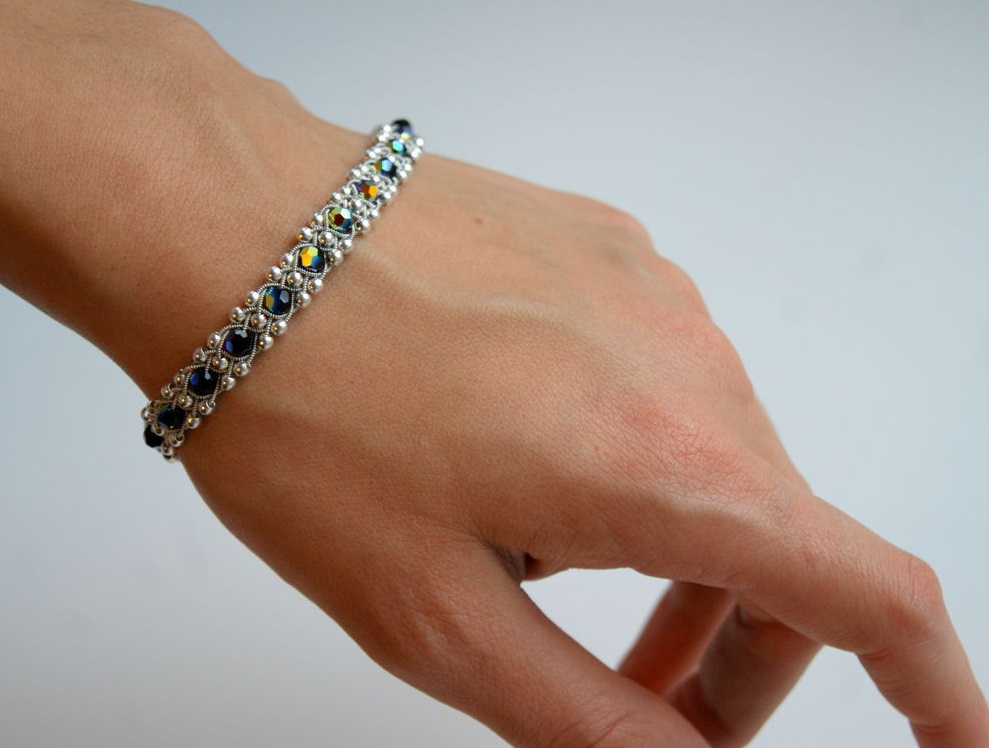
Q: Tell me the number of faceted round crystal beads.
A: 11